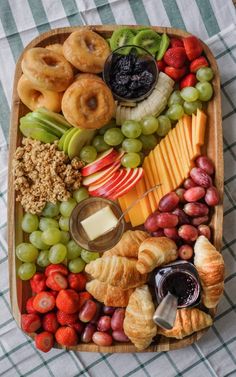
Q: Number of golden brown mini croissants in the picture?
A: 7